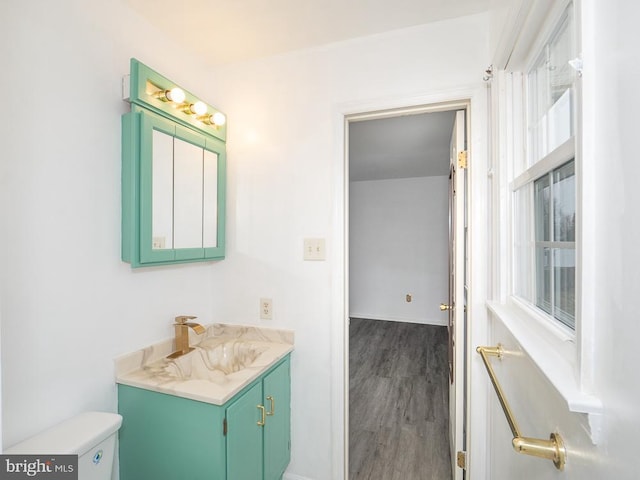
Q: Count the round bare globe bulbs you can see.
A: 3